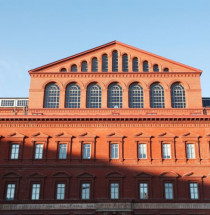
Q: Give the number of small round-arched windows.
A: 11